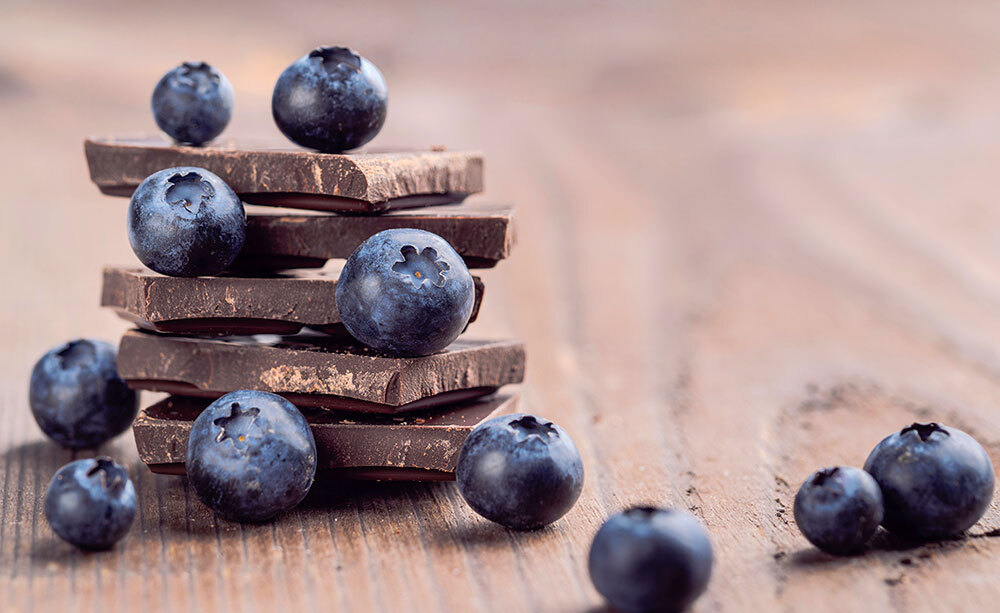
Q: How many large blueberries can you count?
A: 8